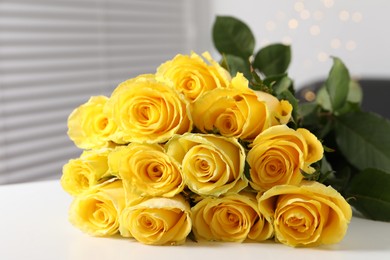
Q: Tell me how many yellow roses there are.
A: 12